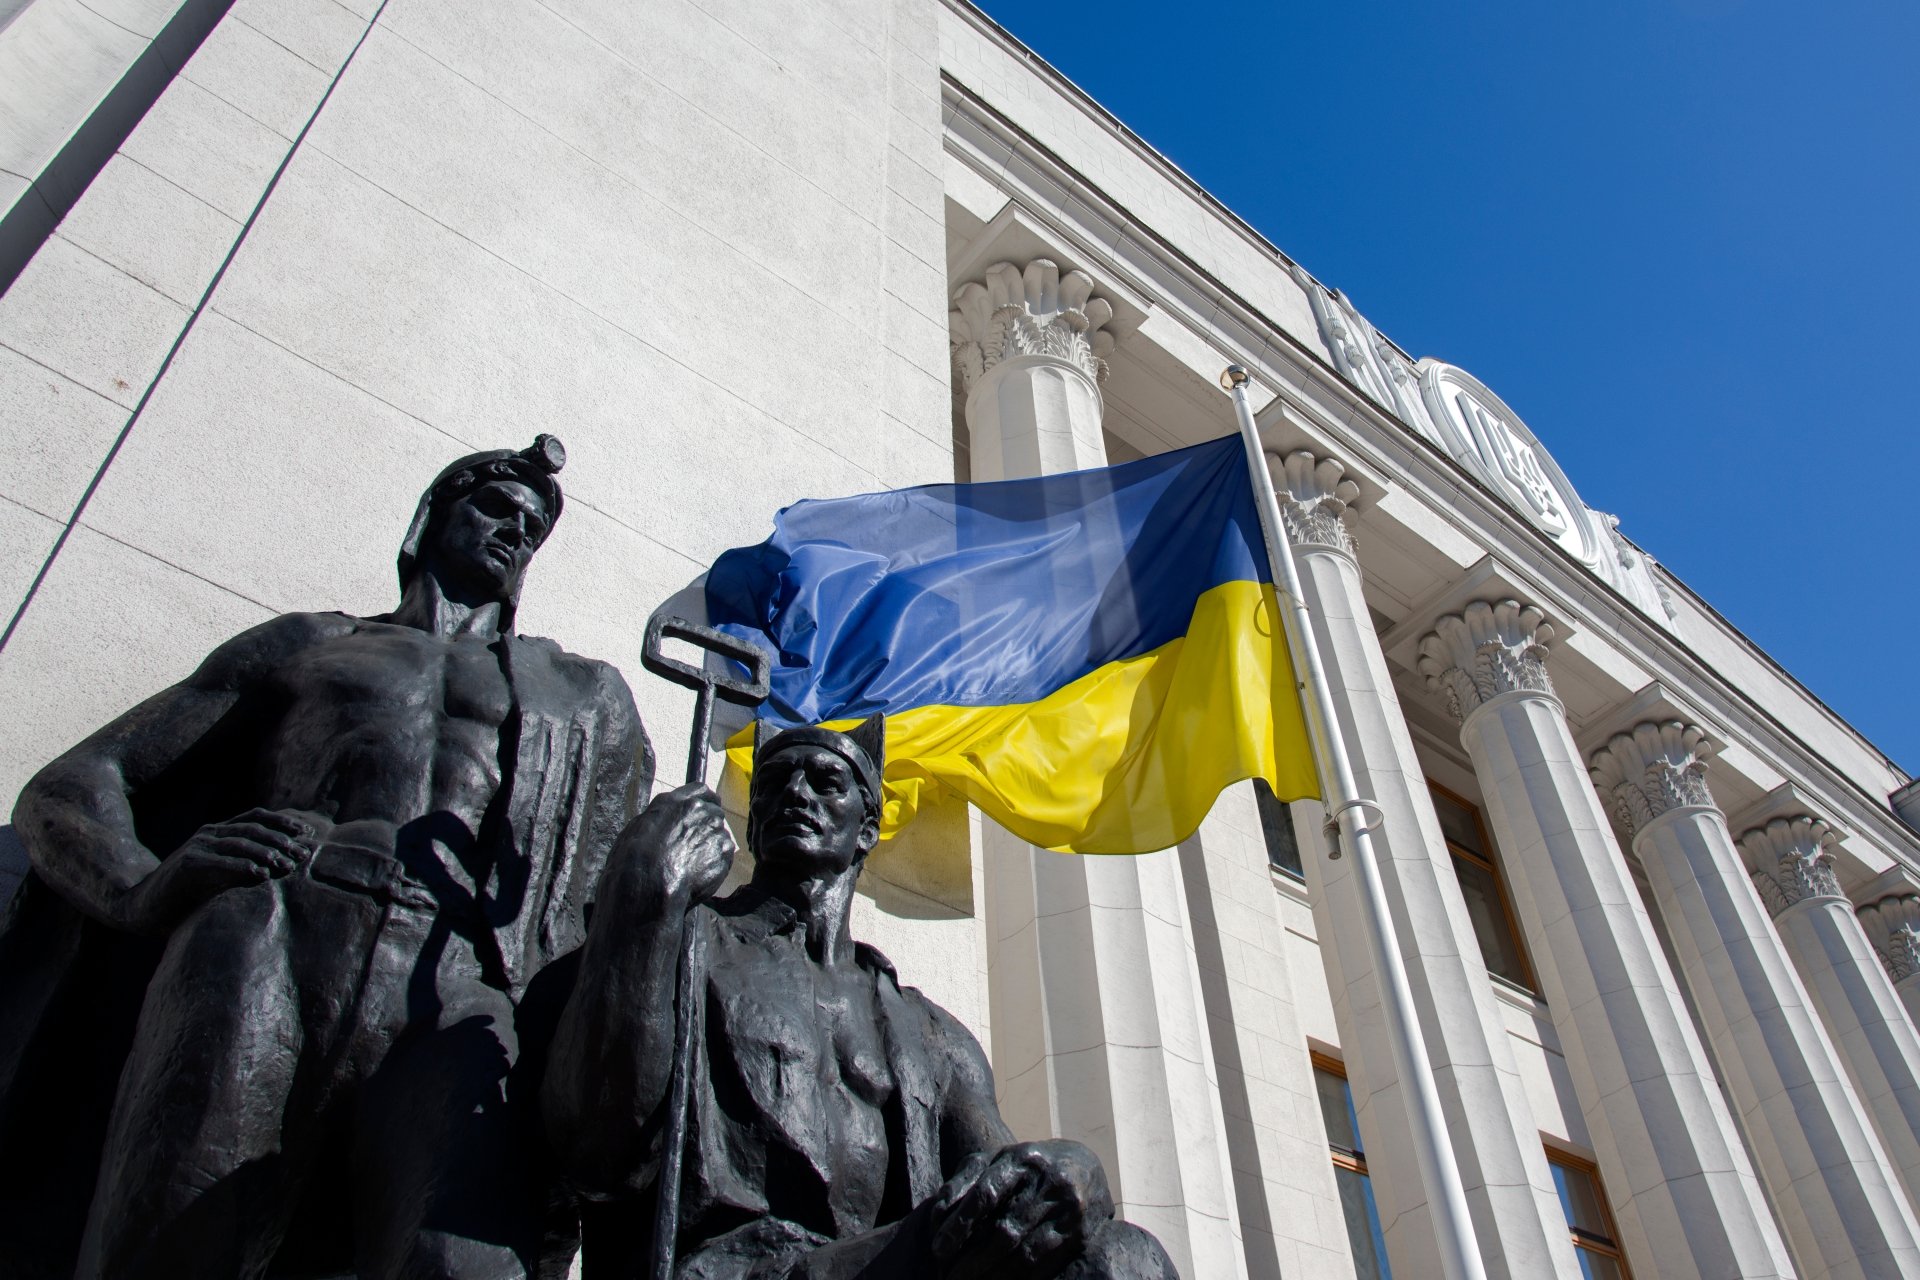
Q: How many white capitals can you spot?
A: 6